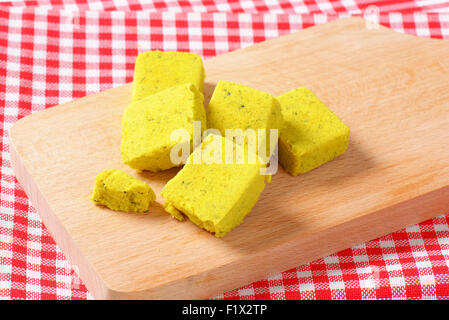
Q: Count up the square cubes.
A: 5